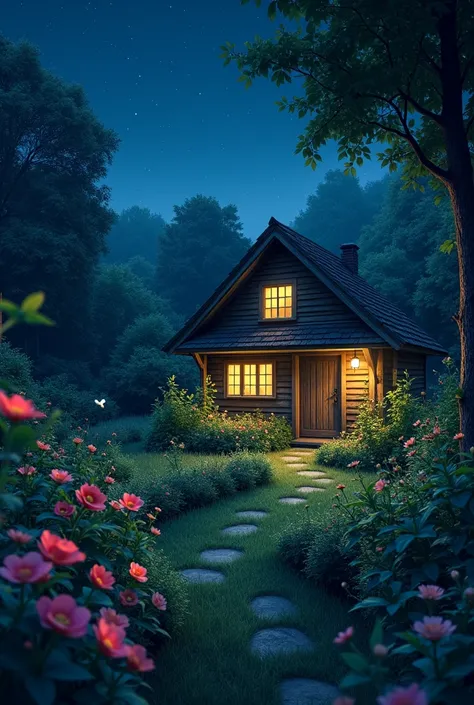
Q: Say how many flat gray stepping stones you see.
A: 14